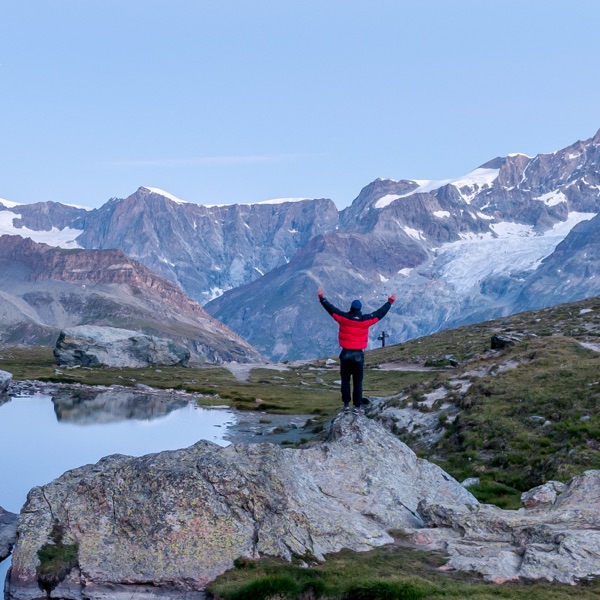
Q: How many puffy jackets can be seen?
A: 1